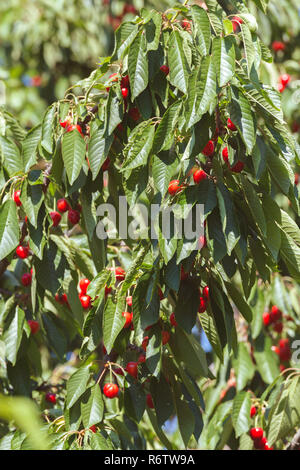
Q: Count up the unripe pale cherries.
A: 0